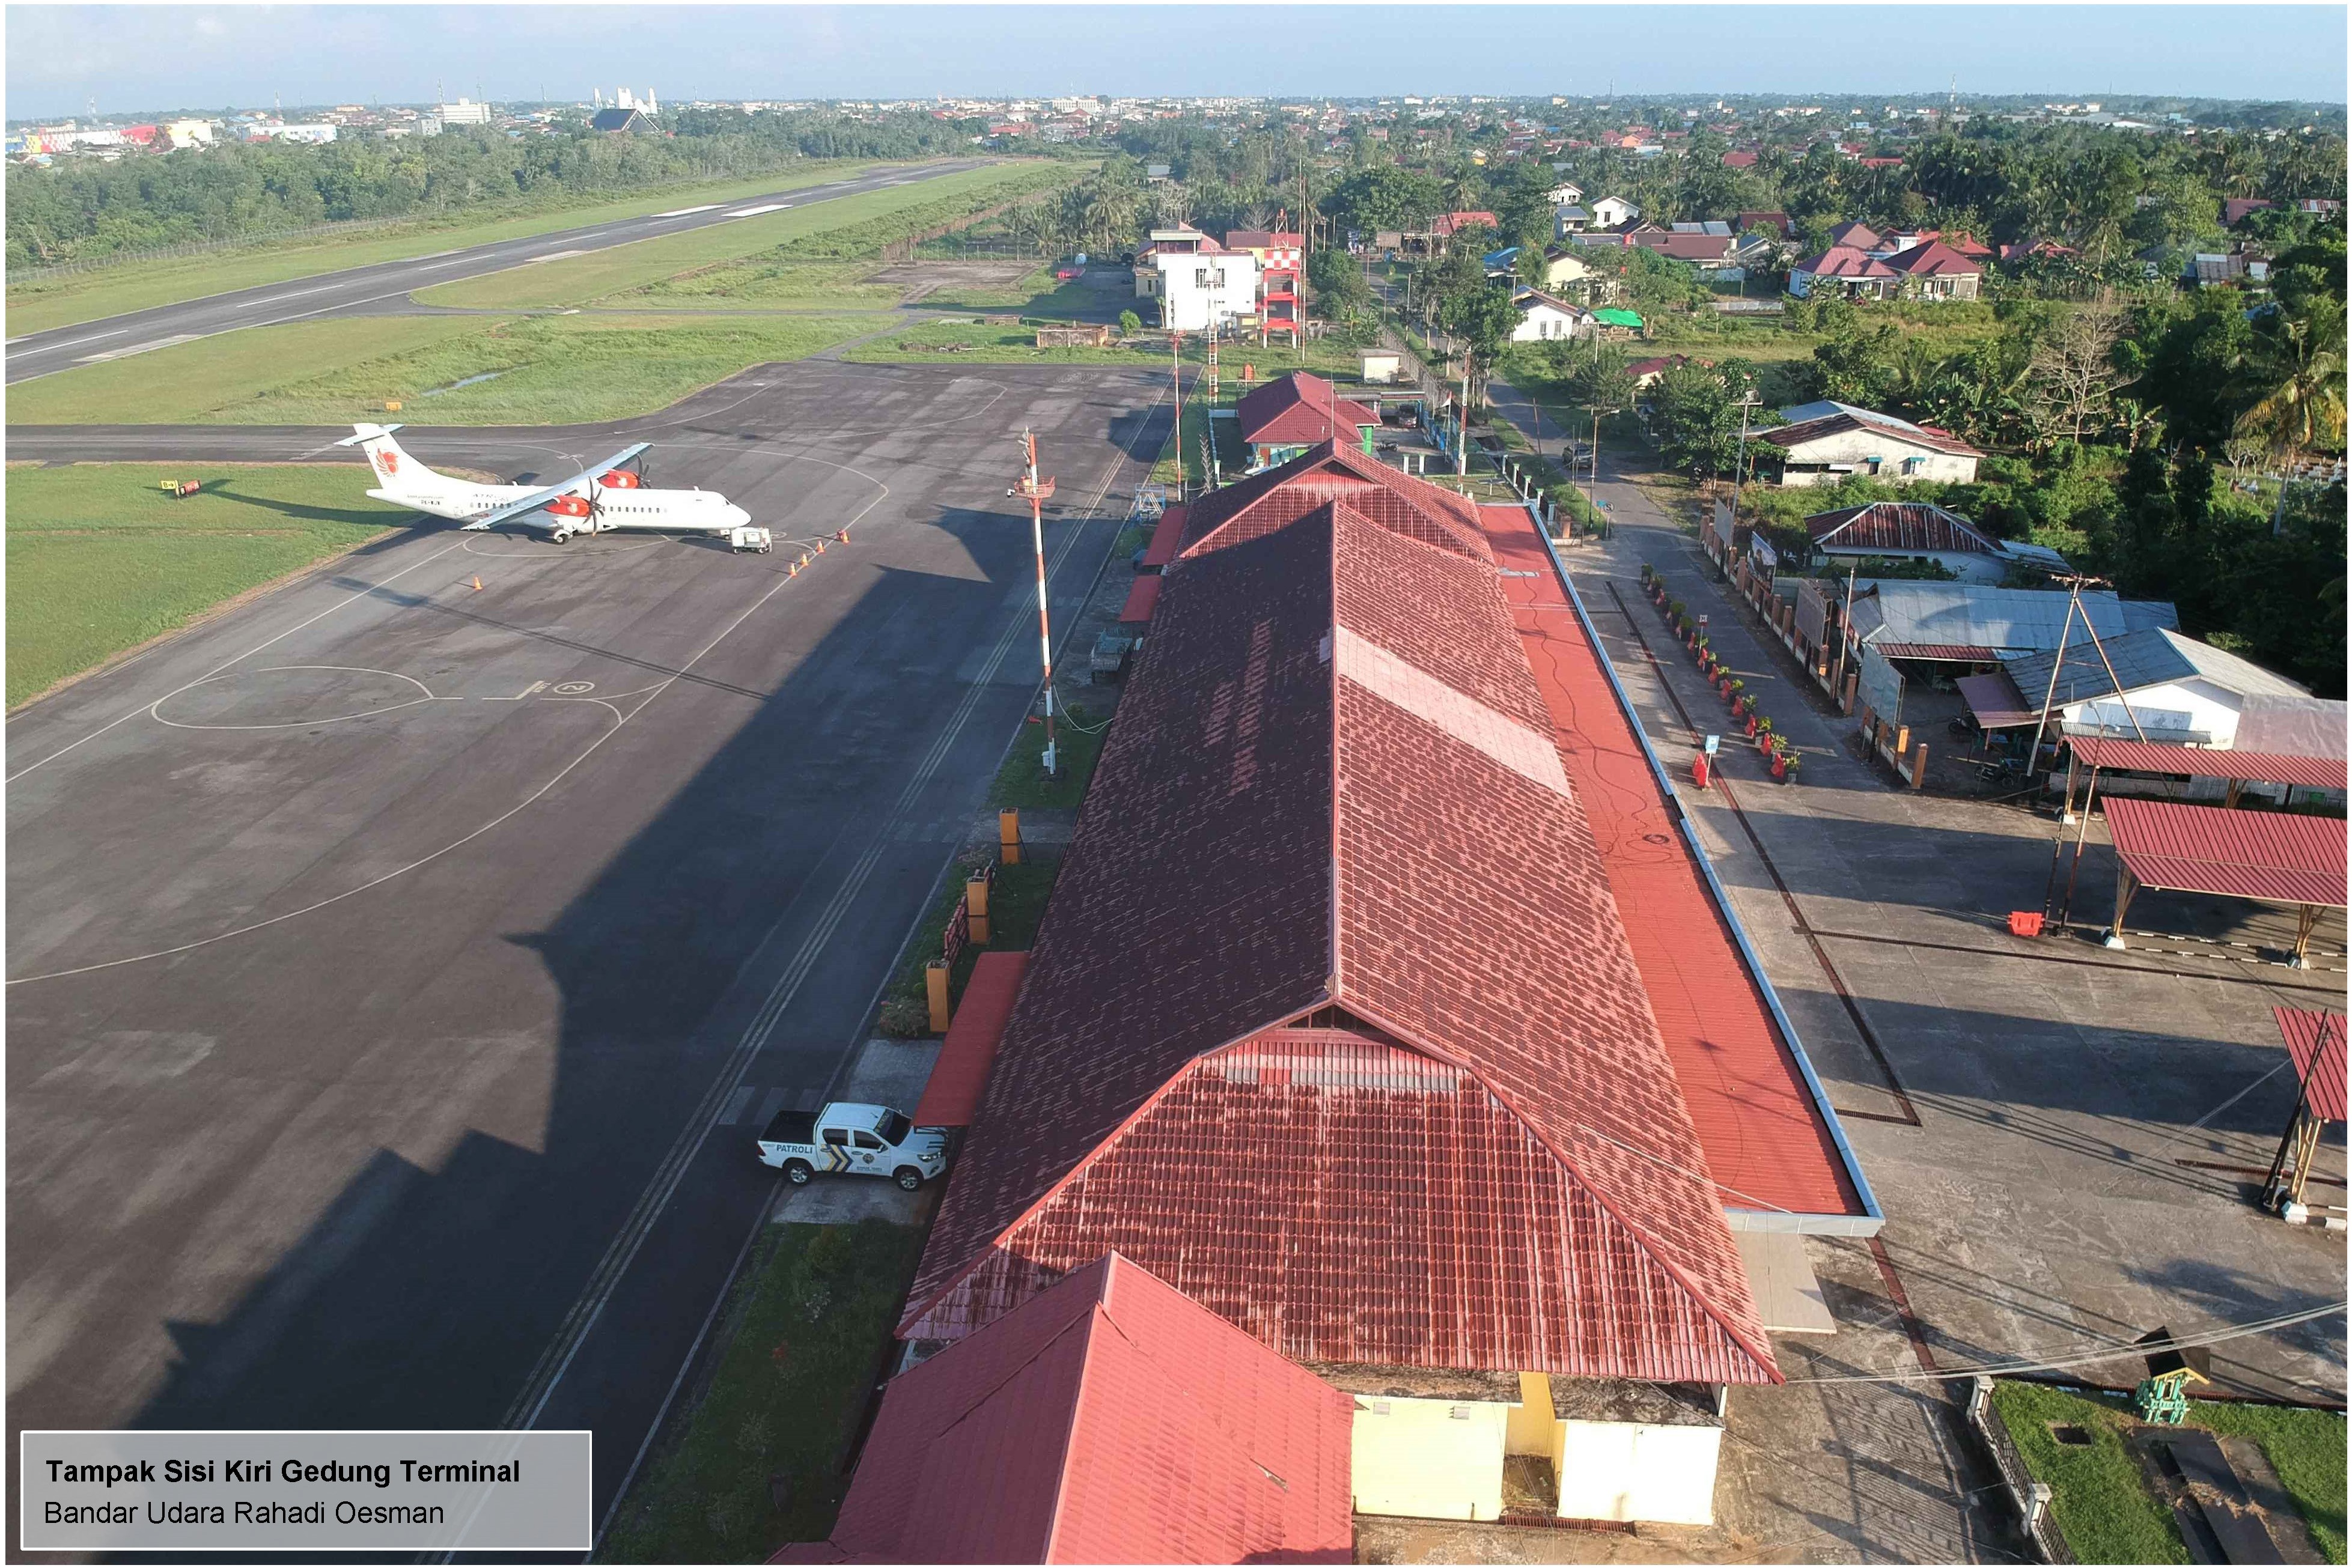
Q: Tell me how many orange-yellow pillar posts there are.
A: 3